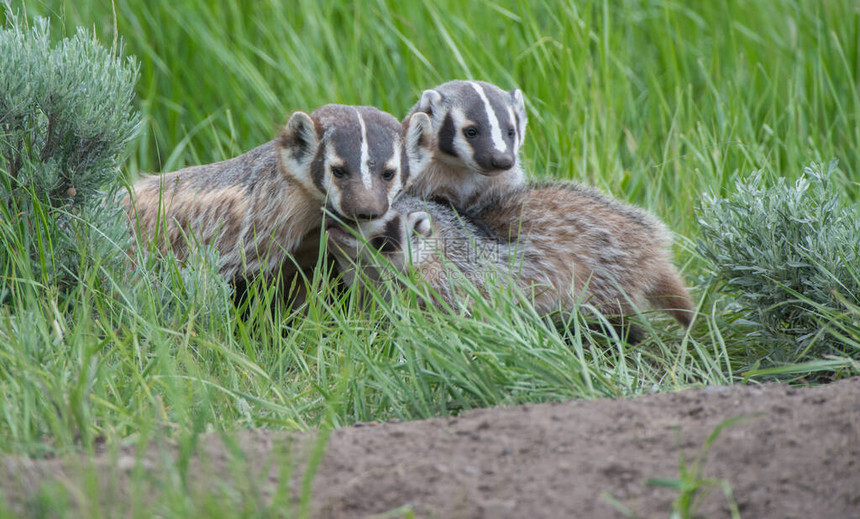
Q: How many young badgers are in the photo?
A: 2